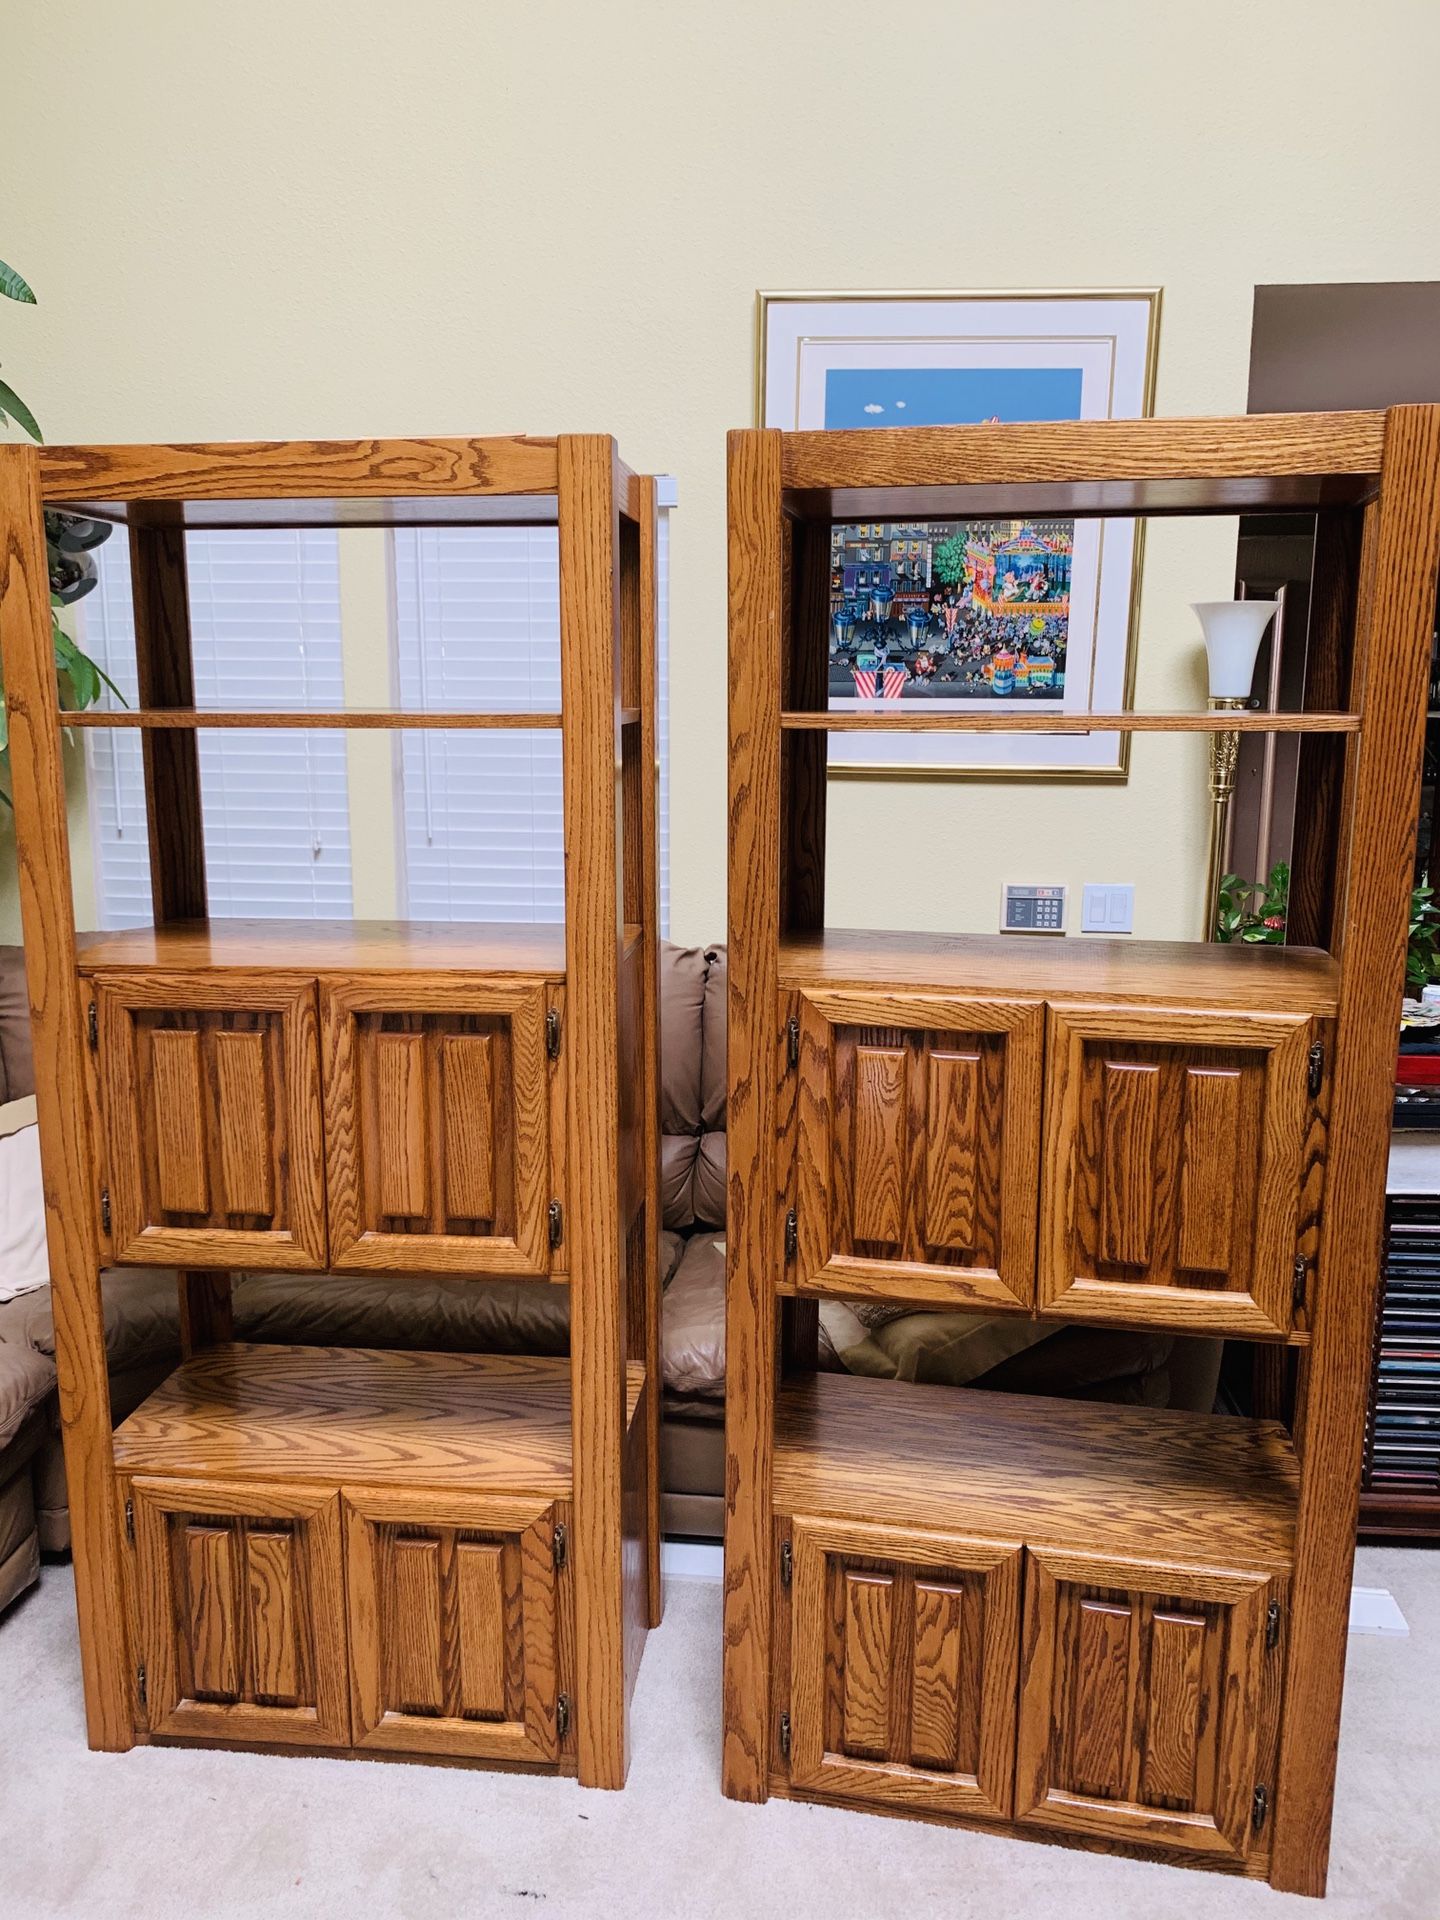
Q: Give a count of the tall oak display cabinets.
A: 2